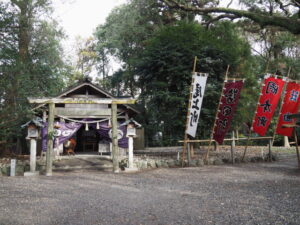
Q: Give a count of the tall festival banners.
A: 4